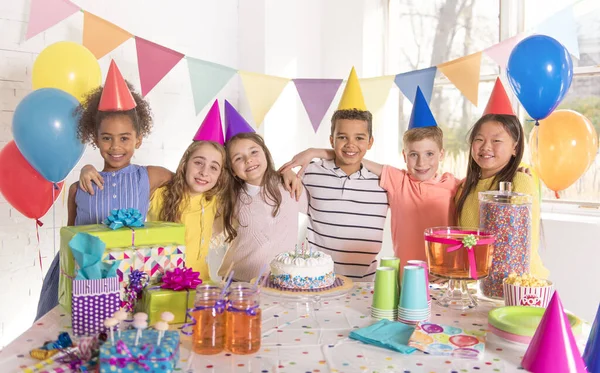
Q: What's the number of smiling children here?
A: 6